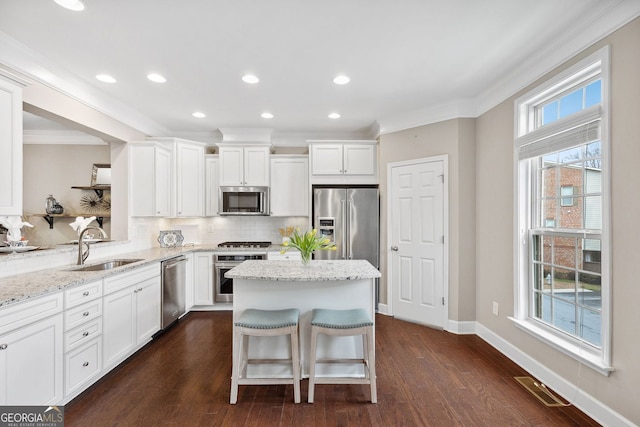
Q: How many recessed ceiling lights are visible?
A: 8